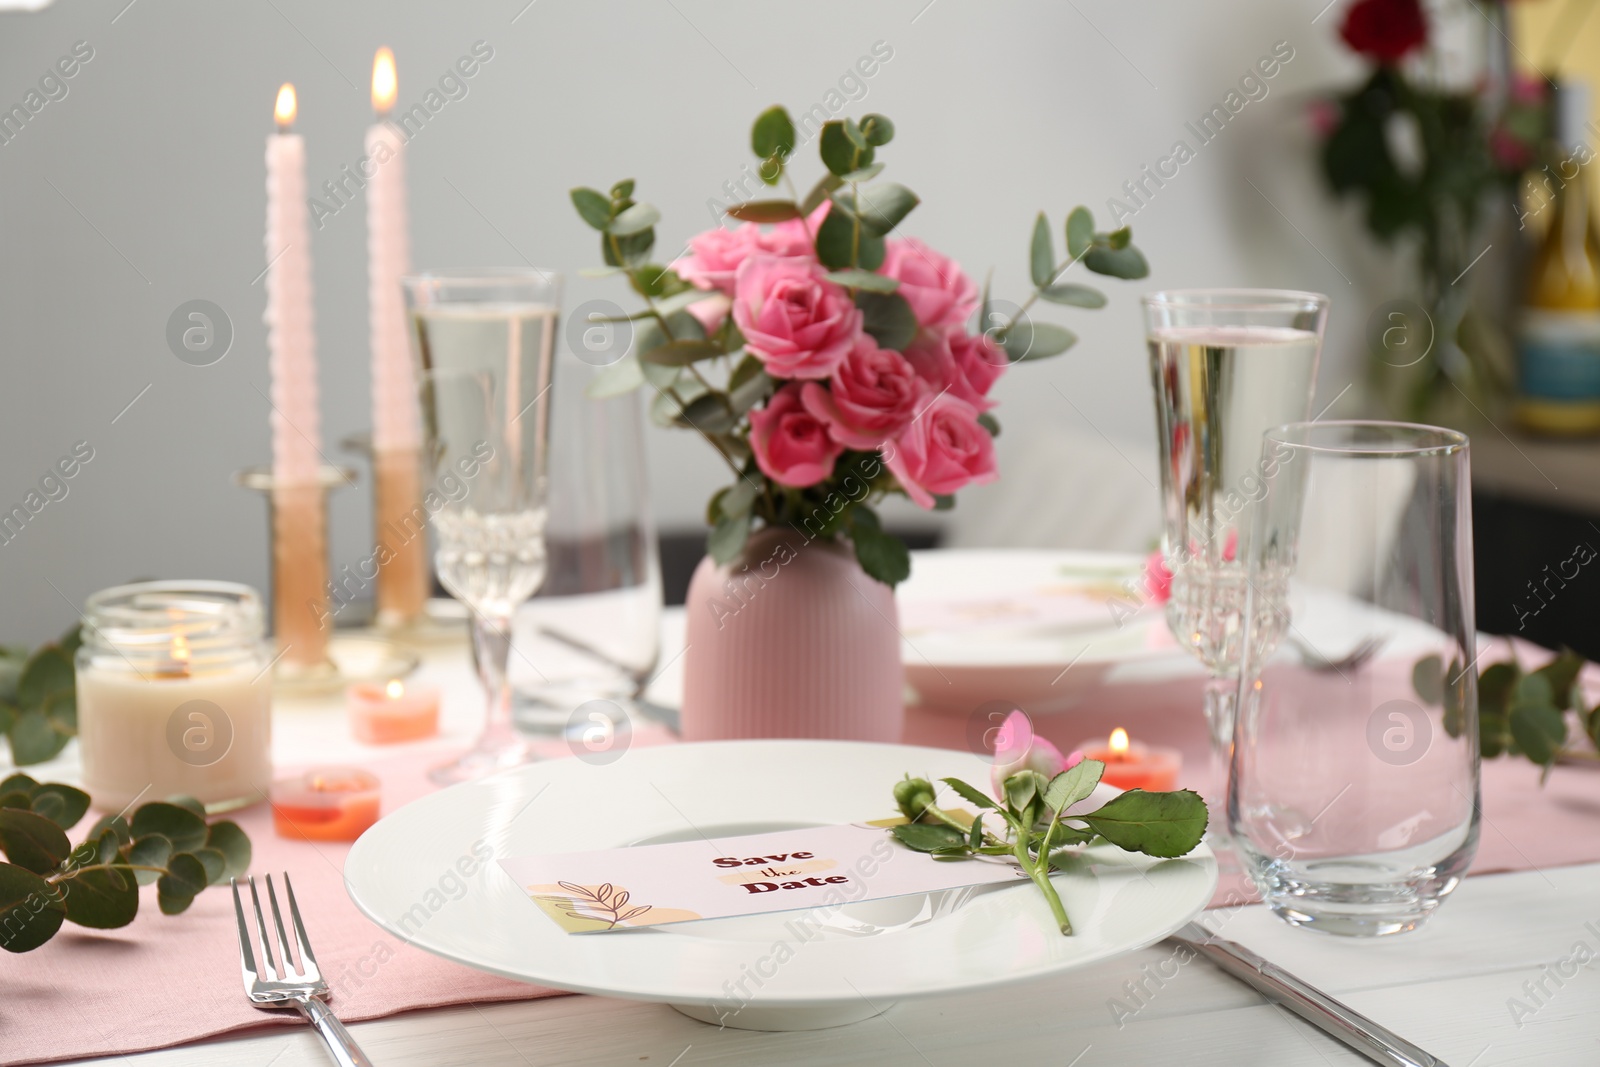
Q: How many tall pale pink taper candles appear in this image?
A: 2